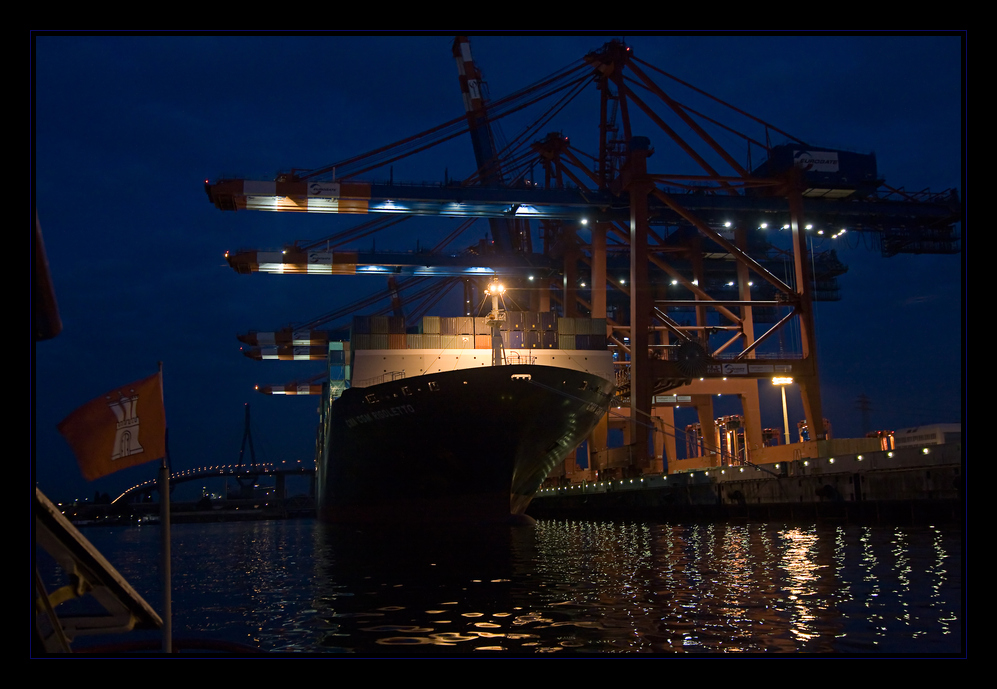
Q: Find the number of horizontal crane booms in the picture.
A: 5